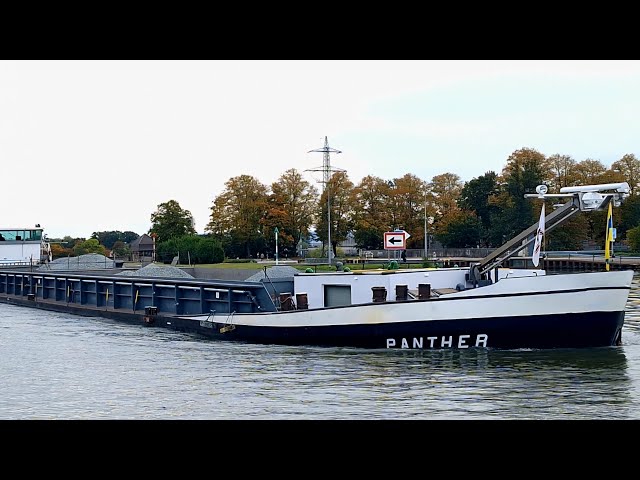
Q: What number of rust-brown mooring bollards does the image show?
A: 5